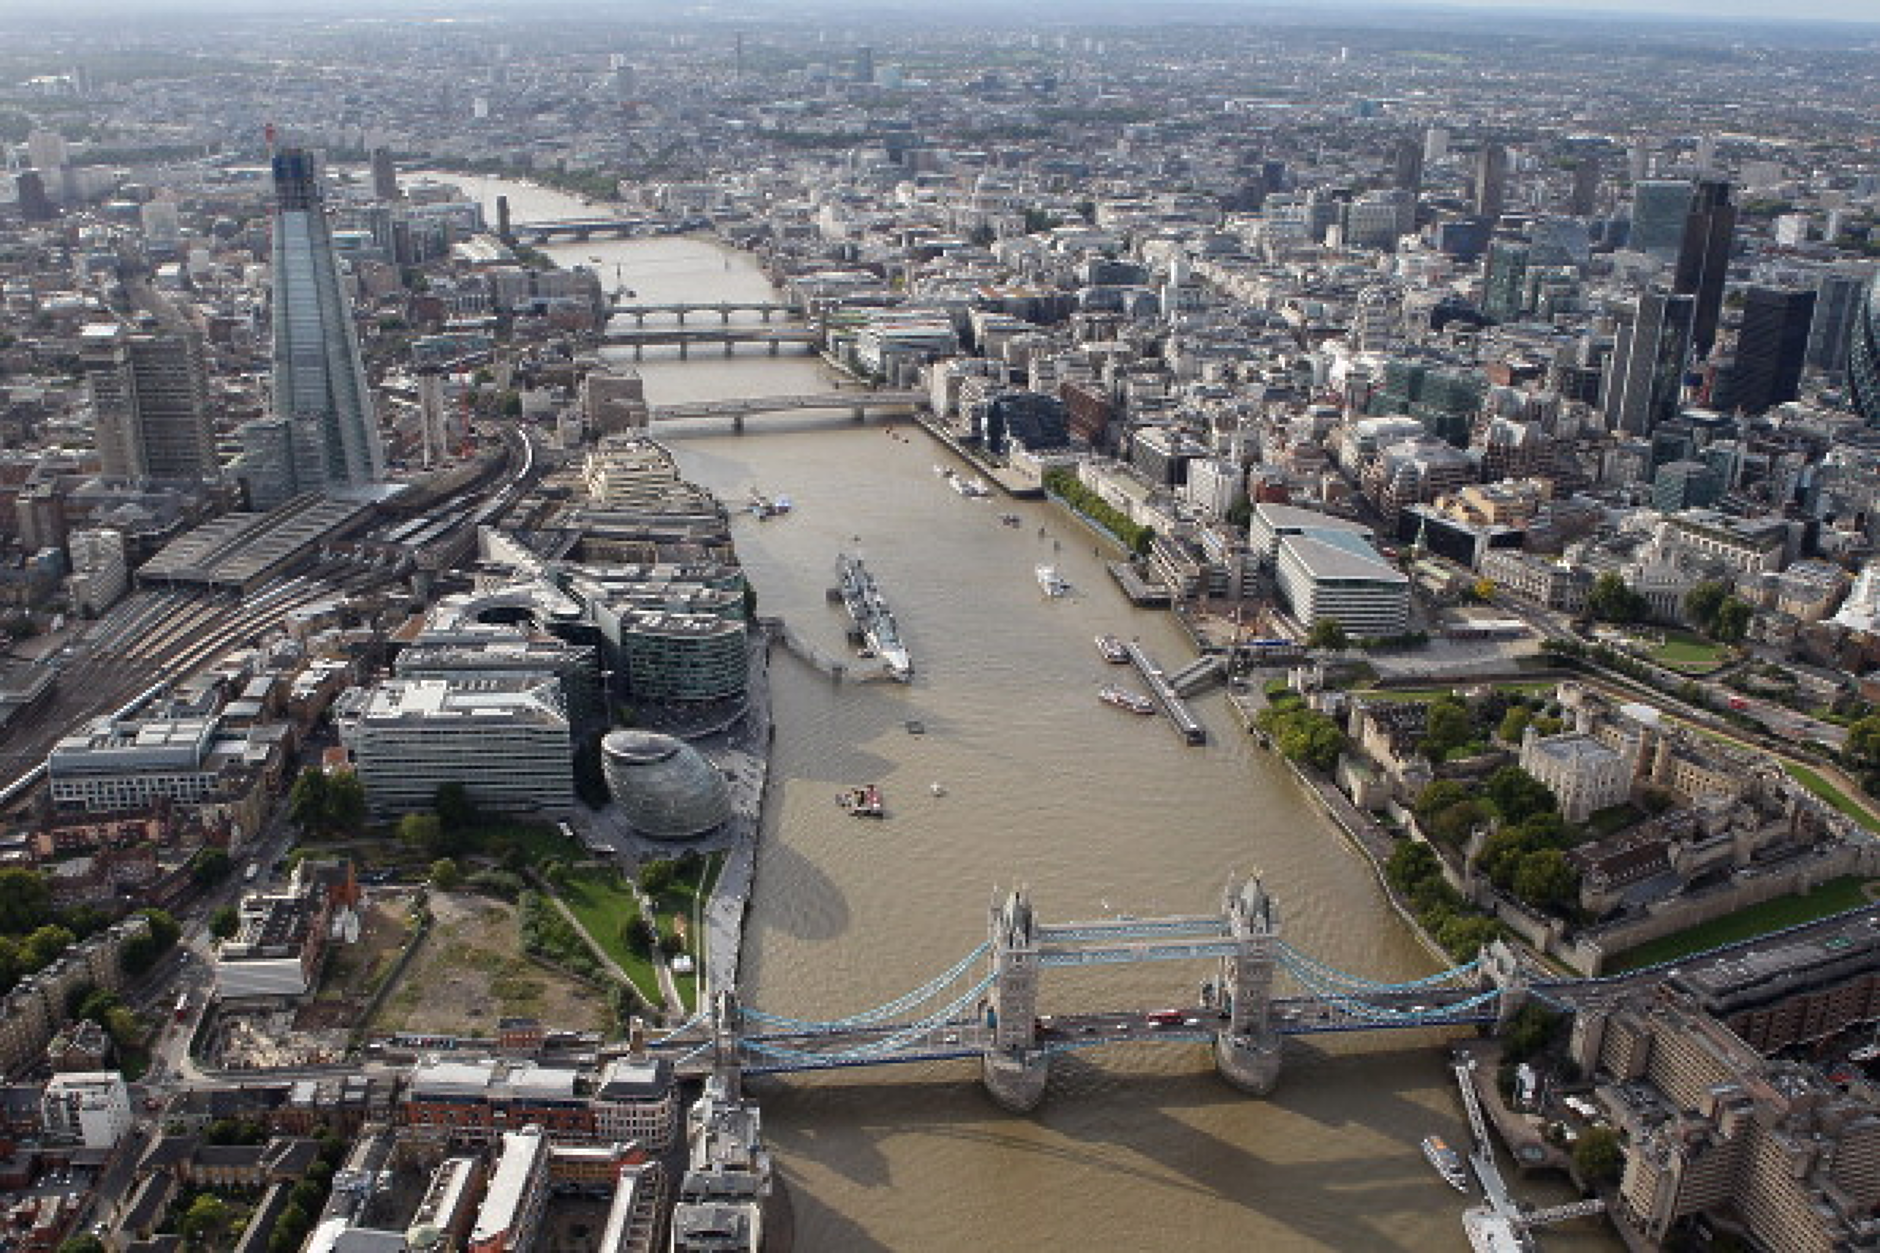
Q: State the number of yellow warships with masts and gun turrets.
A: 0